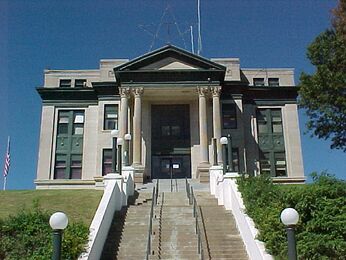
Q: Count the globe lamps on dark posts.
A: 6